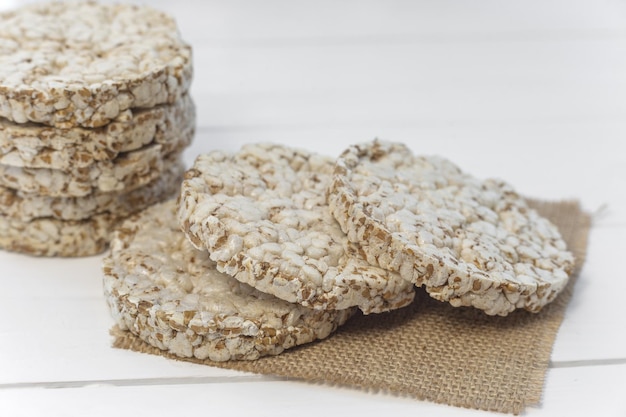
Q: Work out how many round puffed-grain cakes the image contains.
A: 8